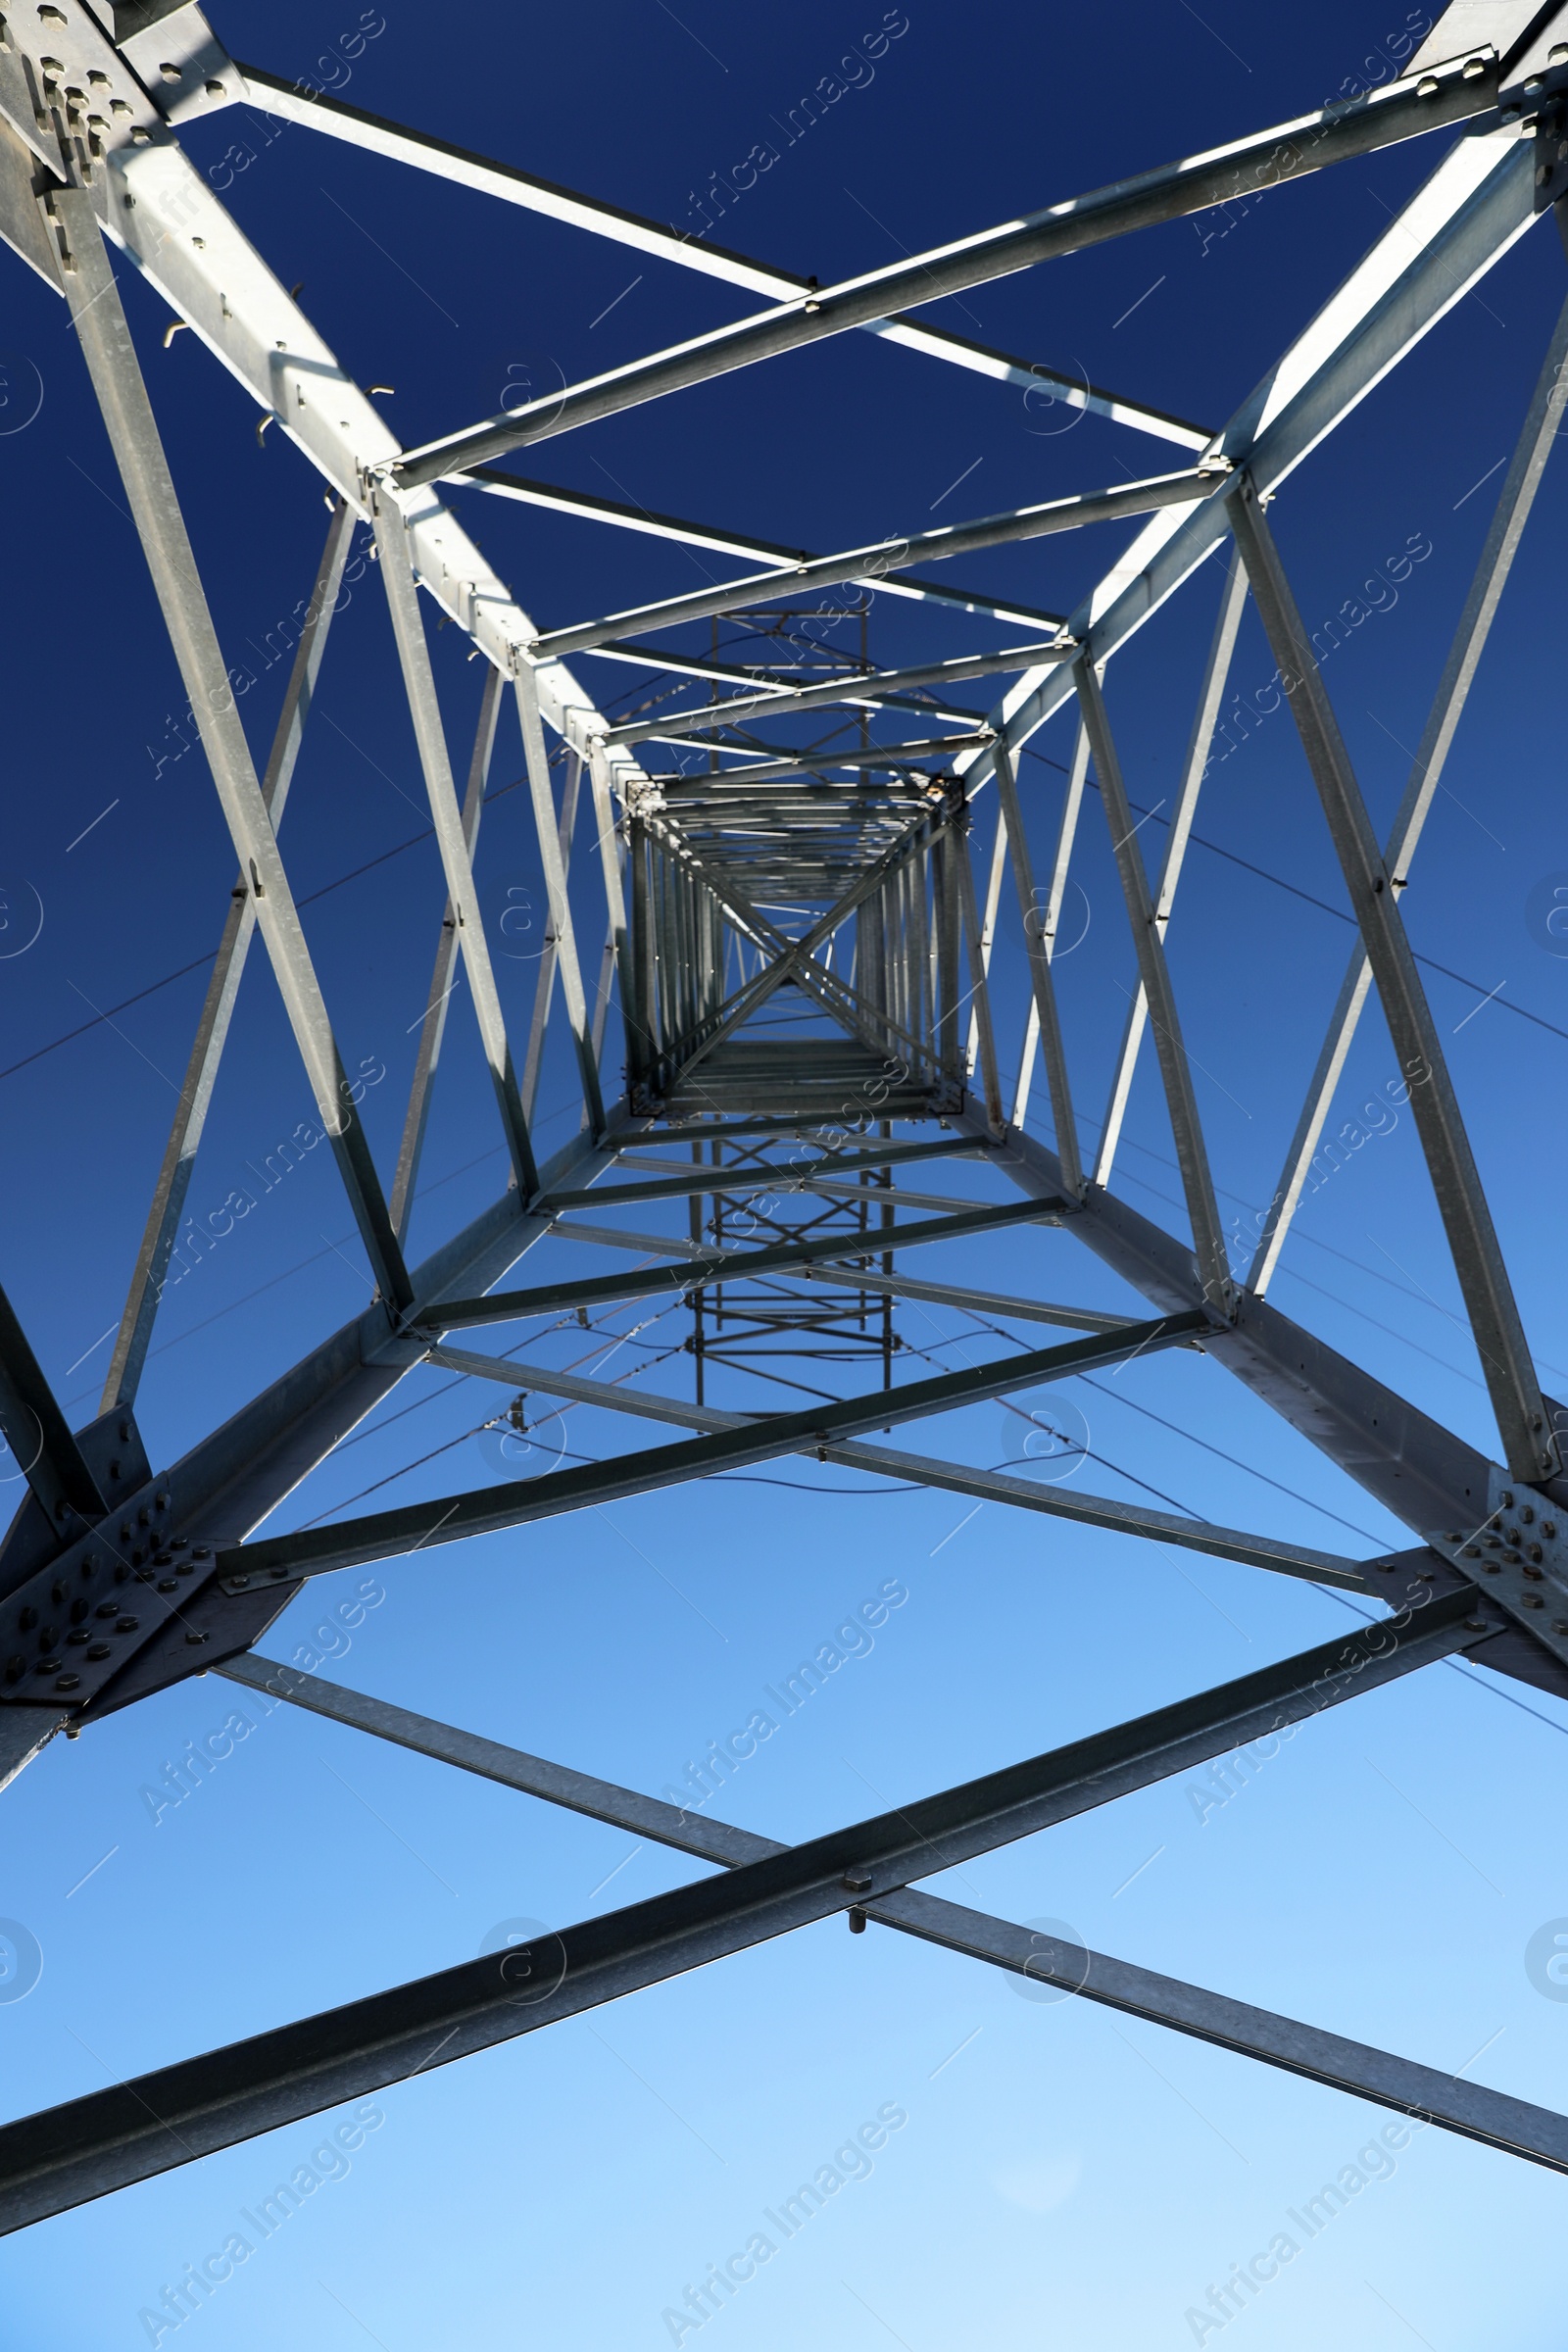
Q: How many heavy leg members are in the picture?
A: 4